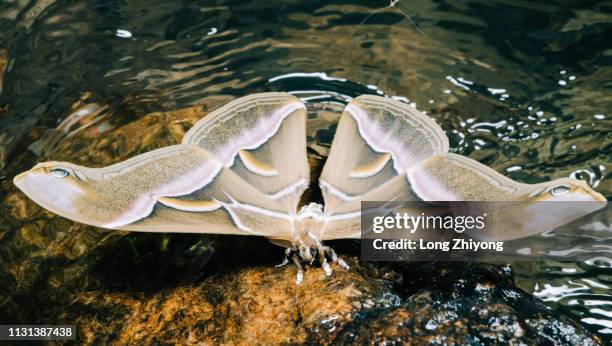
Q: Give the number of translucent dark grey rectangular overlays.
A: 2